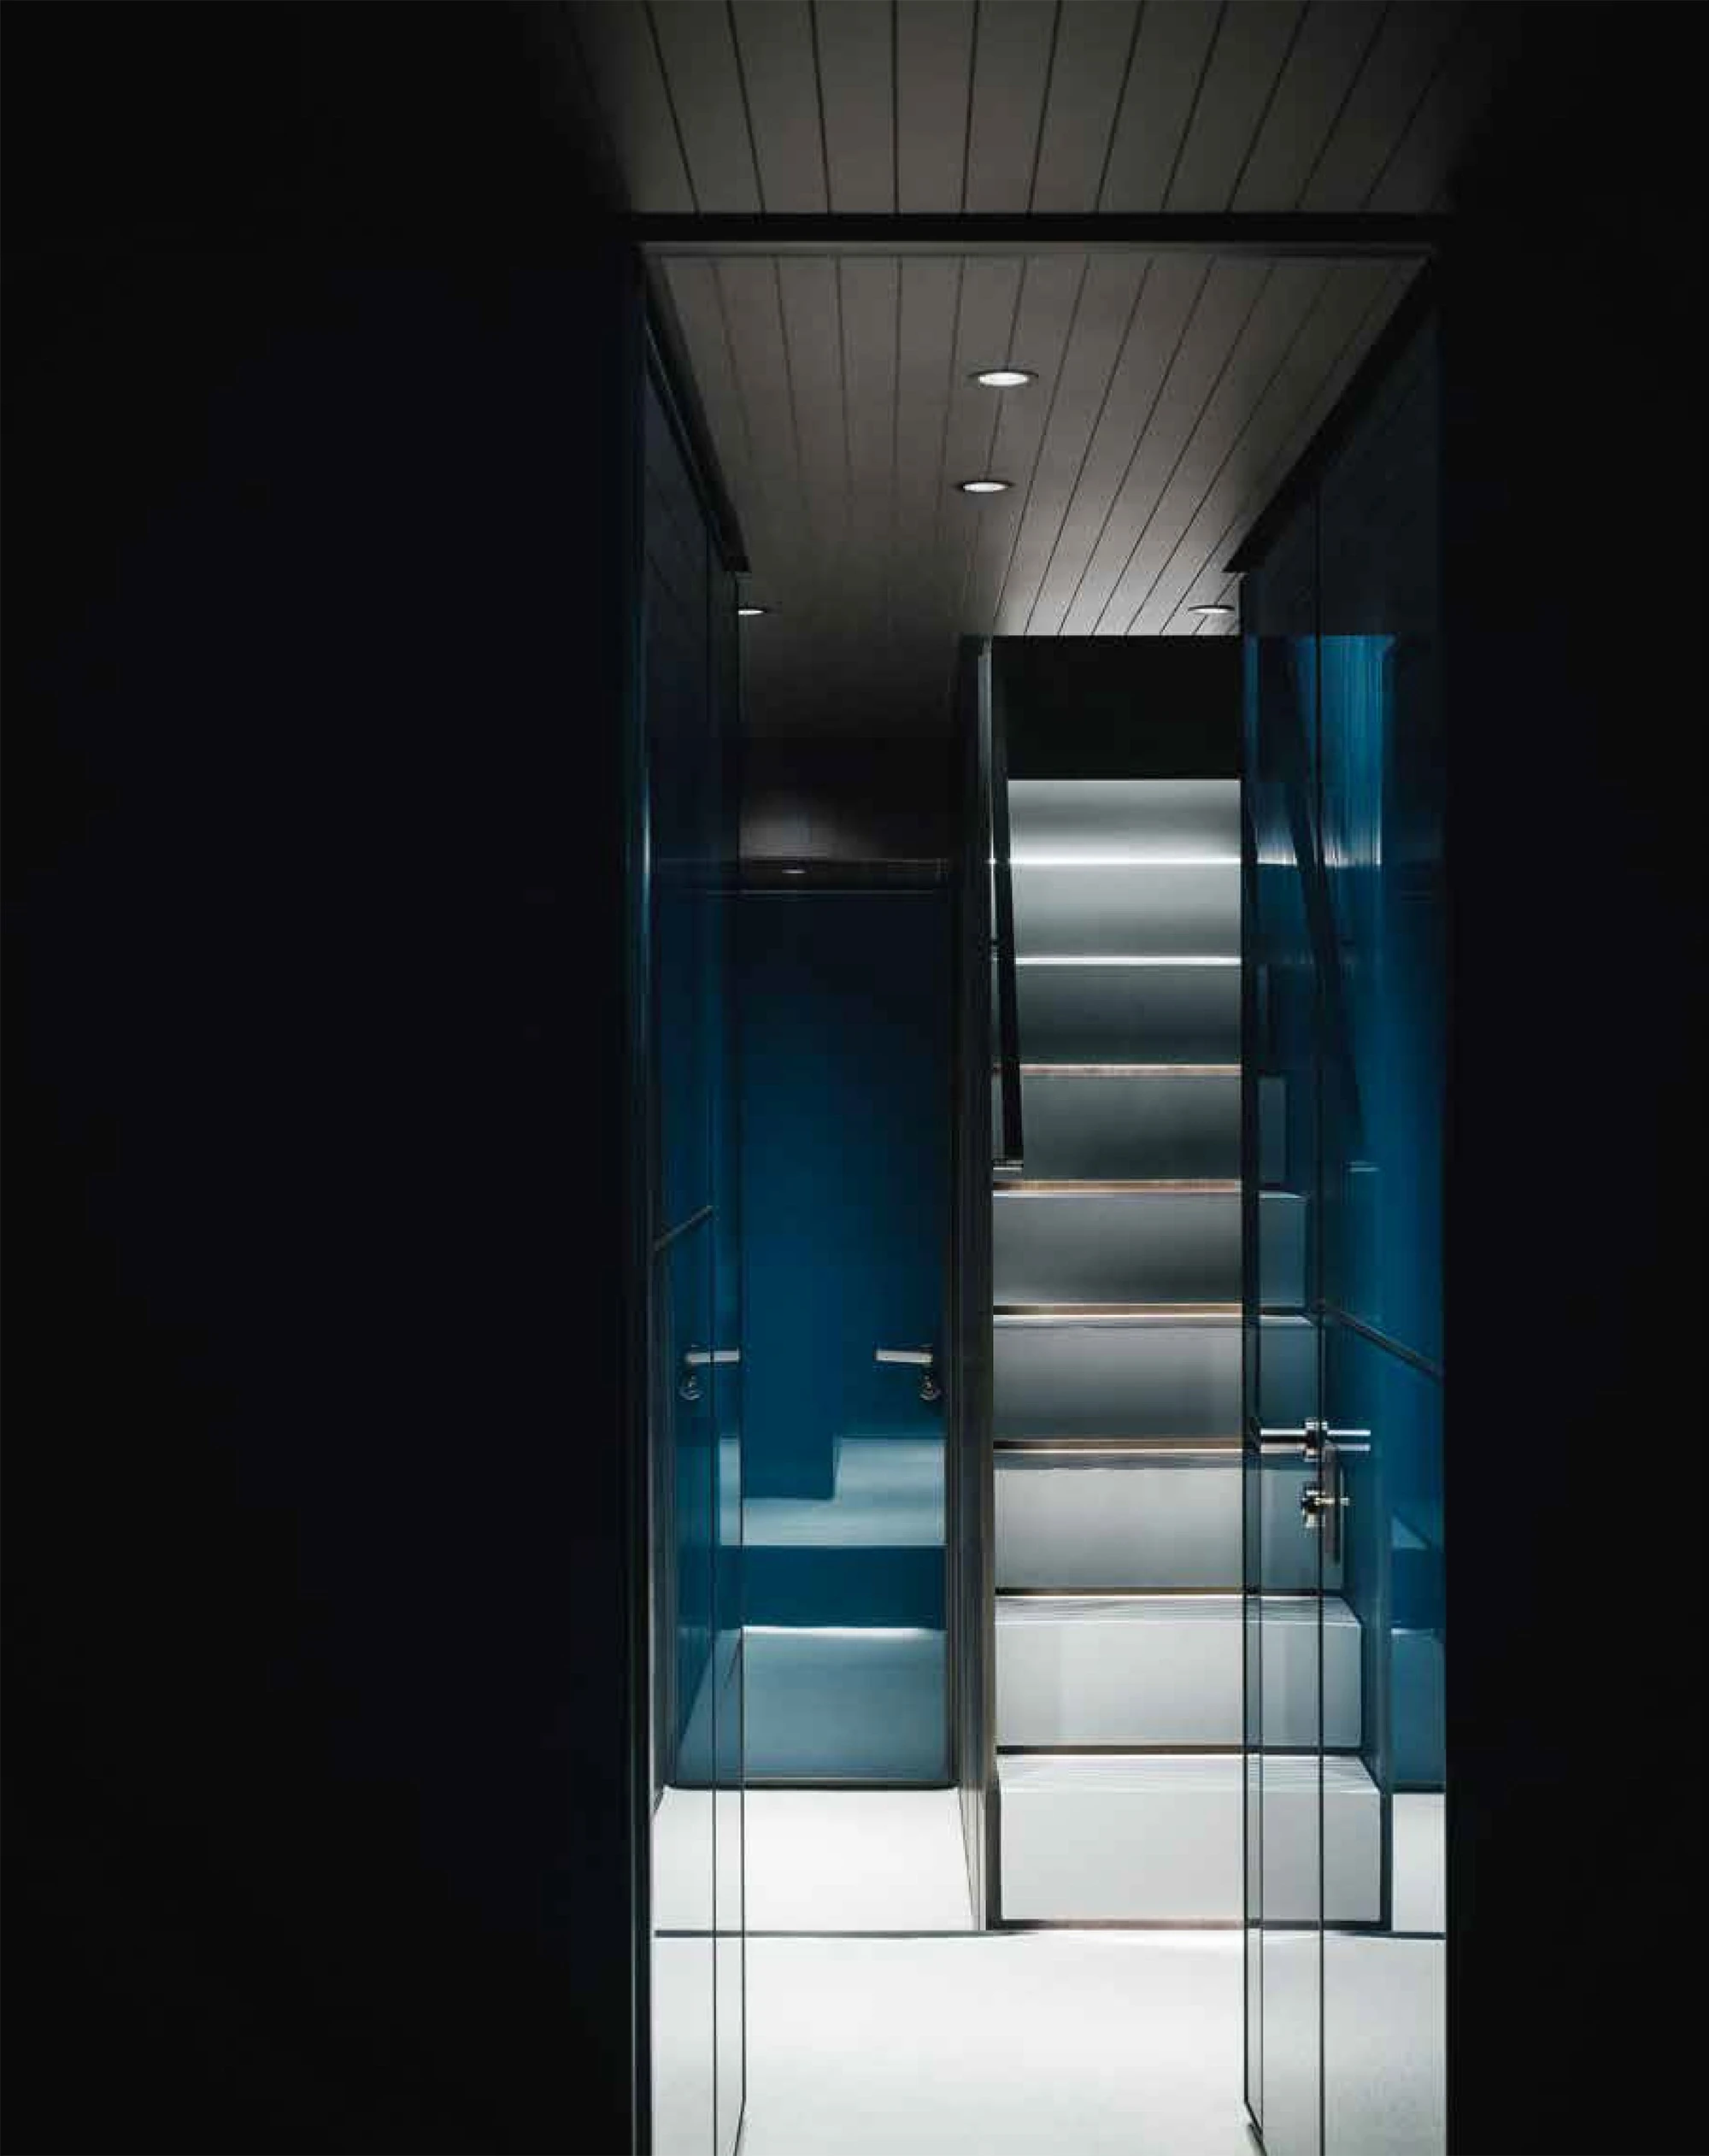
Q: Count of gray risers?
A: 9